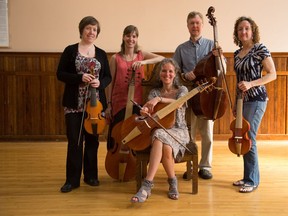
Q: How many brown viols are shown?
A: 5